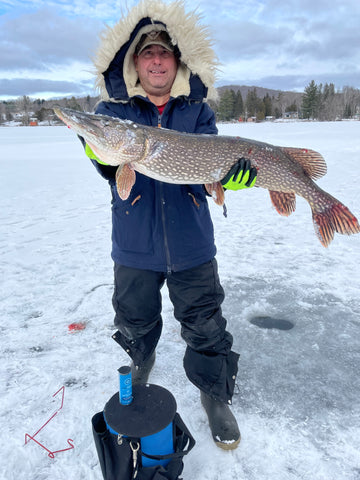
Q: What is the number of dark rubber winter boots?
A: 2